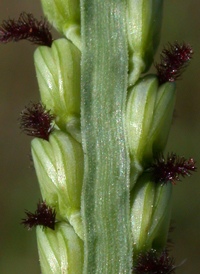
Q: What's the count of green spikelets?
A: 7